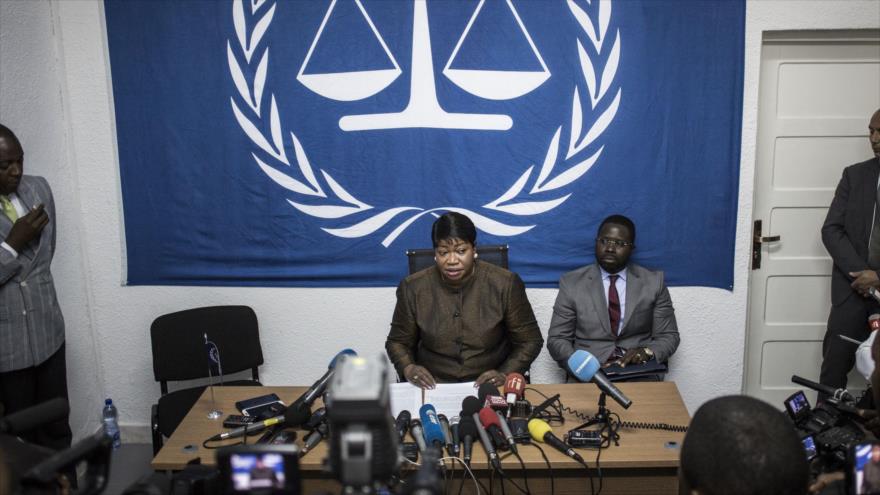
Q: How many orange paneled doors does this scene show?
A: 0